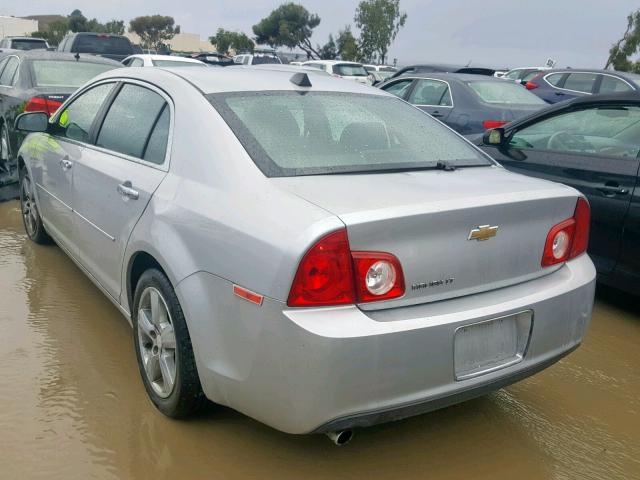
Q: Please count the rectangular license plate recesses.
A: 1